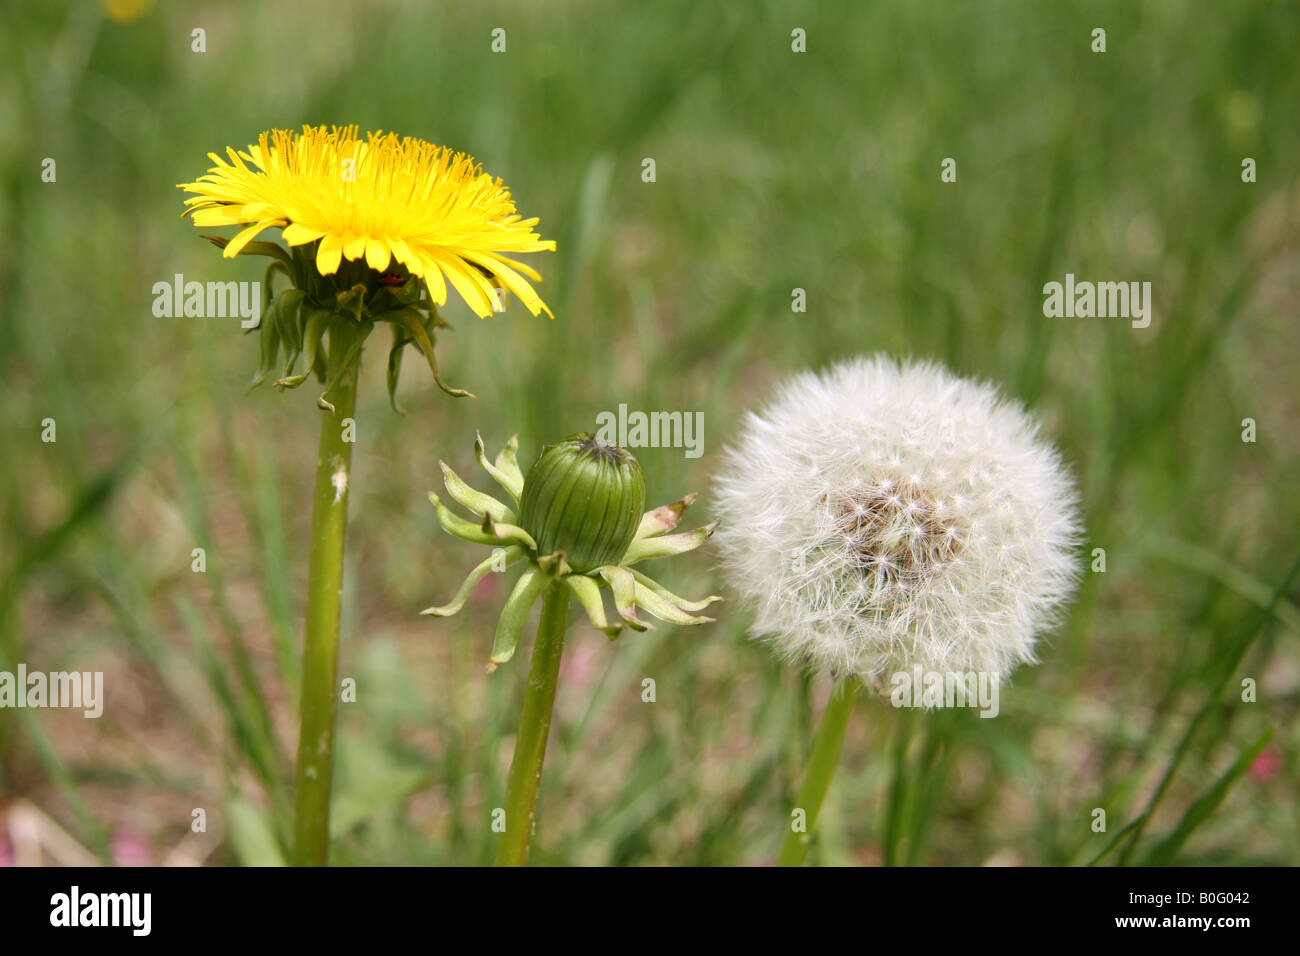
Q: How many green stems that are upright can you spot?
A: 3